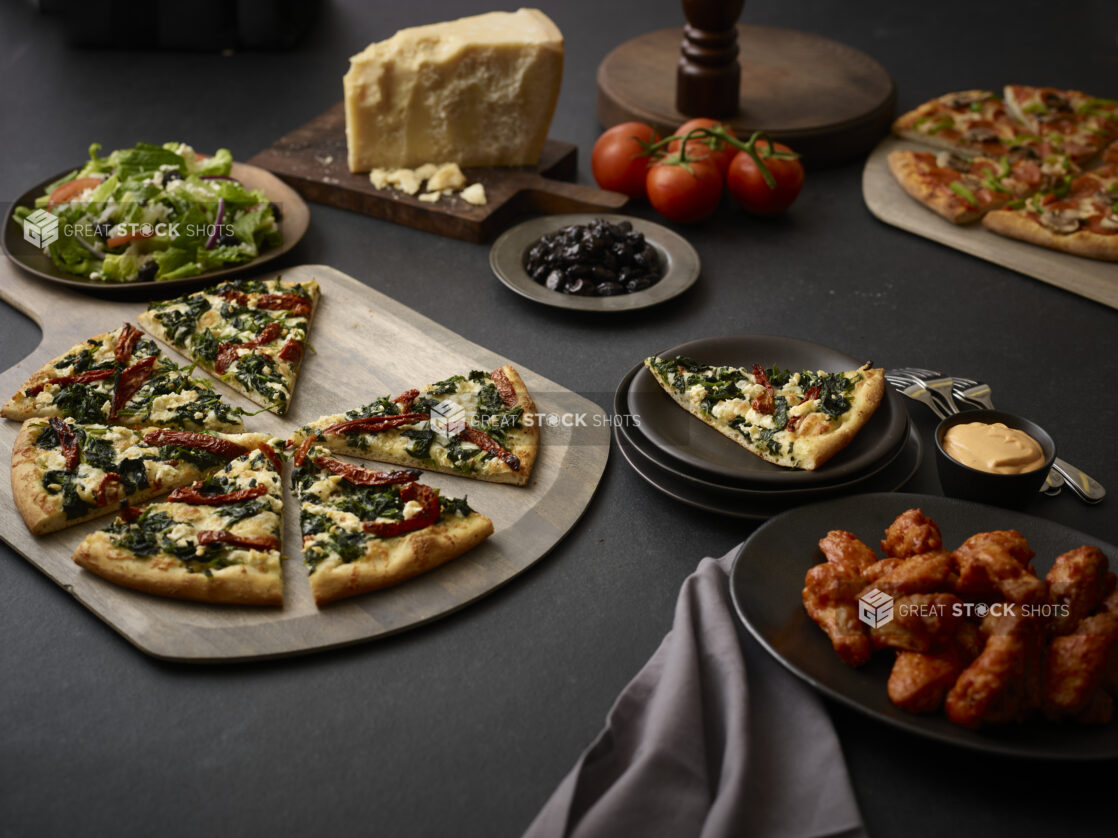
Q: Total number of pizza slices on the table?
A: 11